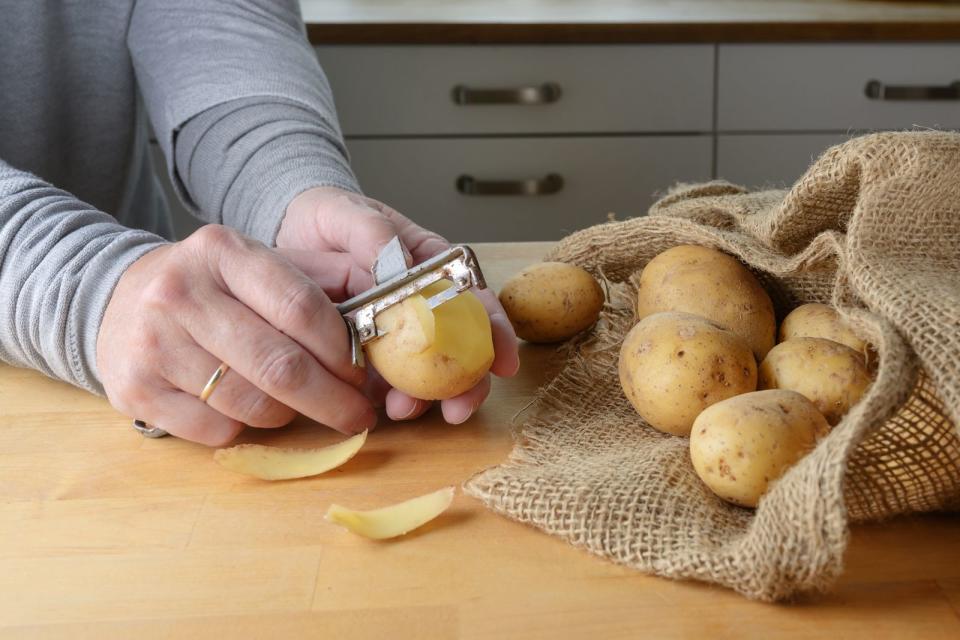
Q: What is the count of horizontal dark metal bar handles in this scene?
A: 3